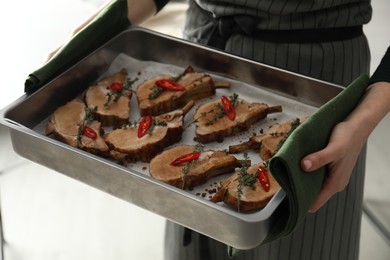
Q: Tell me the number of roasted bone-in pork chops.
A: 8